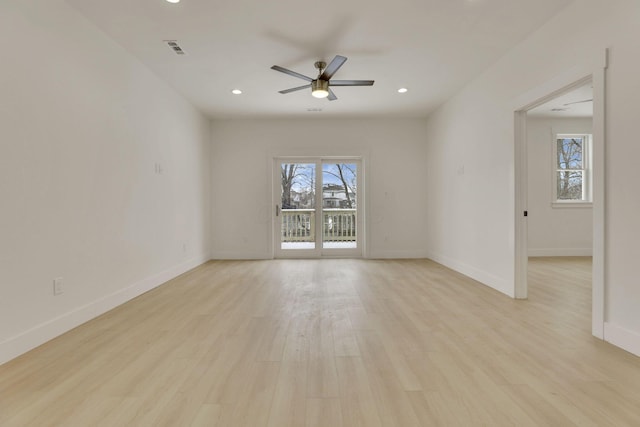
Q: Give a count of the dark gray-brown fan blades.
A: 5